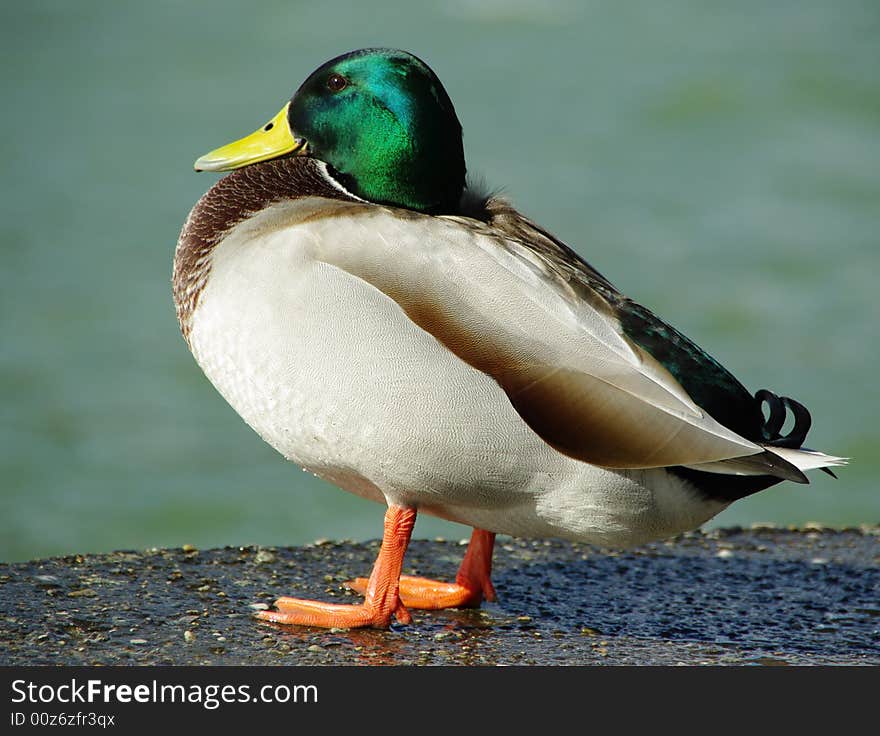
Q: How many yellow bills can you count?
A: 1